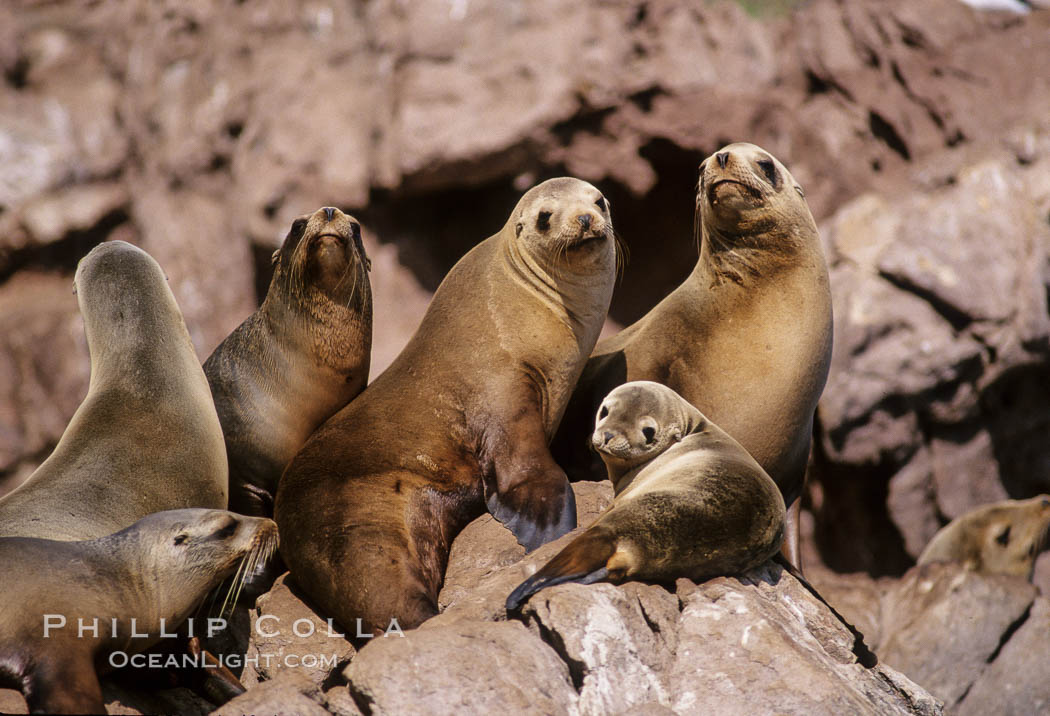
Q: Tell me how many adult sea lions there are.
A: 6